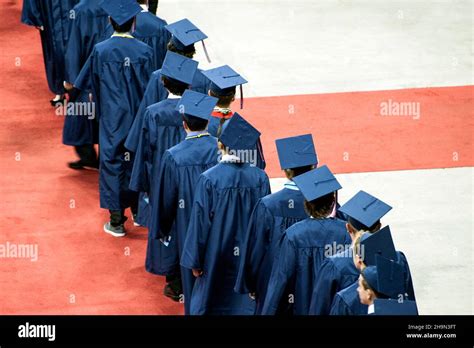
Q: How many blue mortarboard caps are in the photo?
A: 12